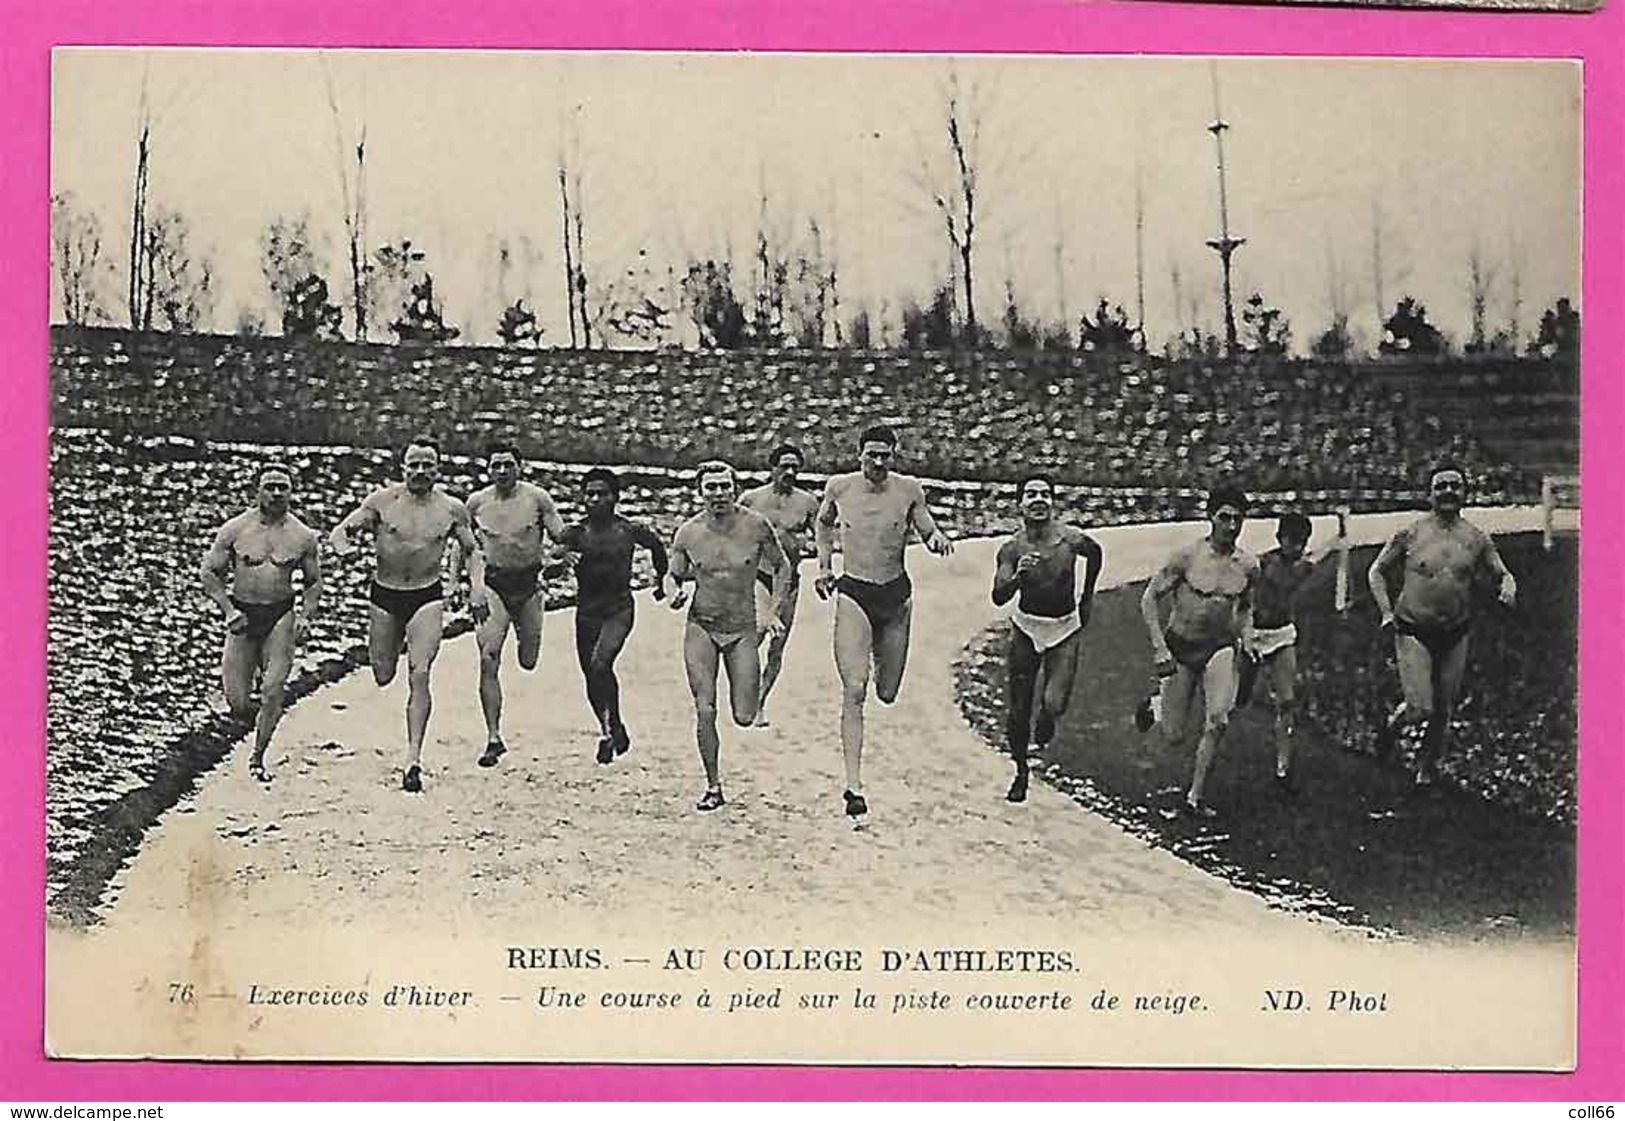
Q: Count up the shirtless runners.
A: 11